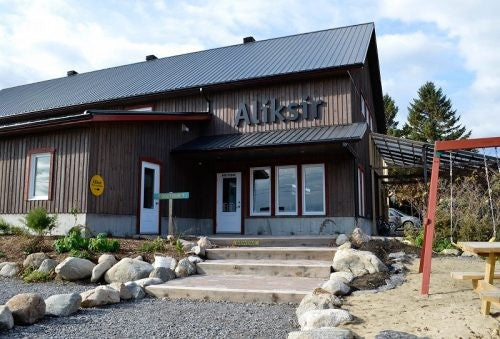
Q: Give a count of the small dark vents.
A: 3